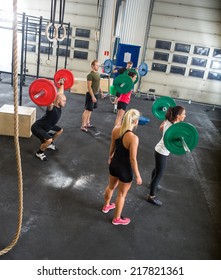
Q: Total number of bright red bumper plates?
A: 2